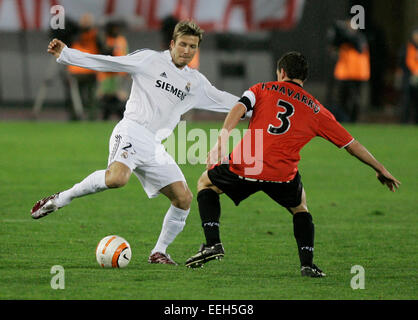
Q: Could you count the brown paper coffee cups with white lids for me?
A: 0